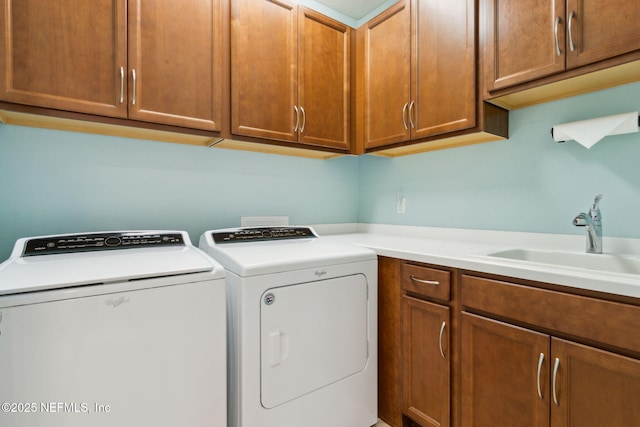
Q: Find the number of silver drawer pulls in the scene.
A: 12